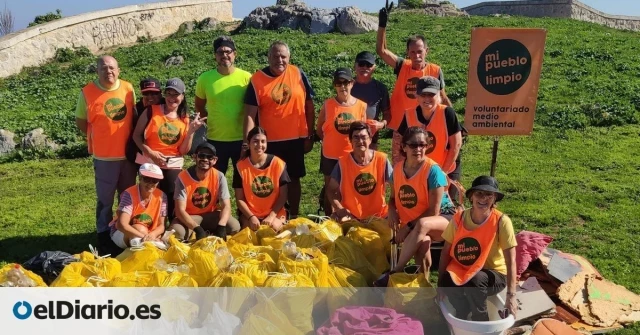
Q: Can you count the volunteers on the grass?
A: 15